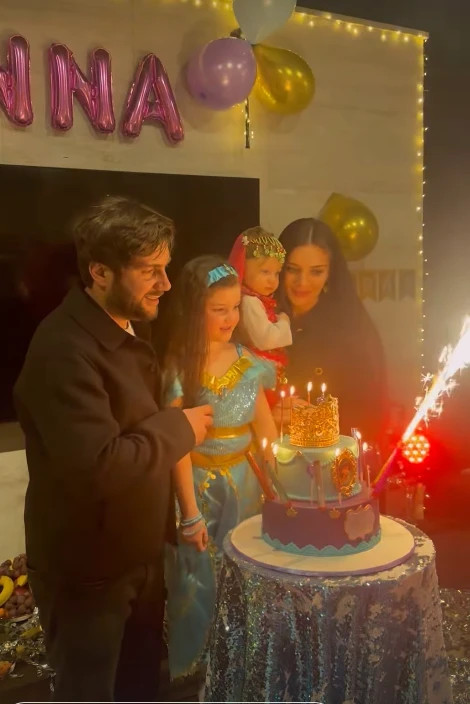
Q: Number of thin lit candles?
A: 9